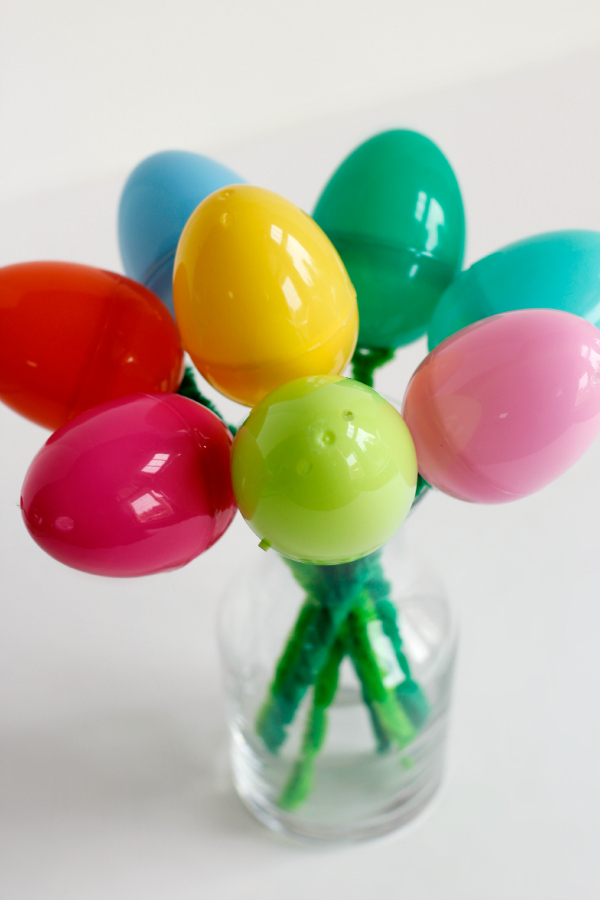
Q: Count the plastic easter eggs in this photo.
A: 8